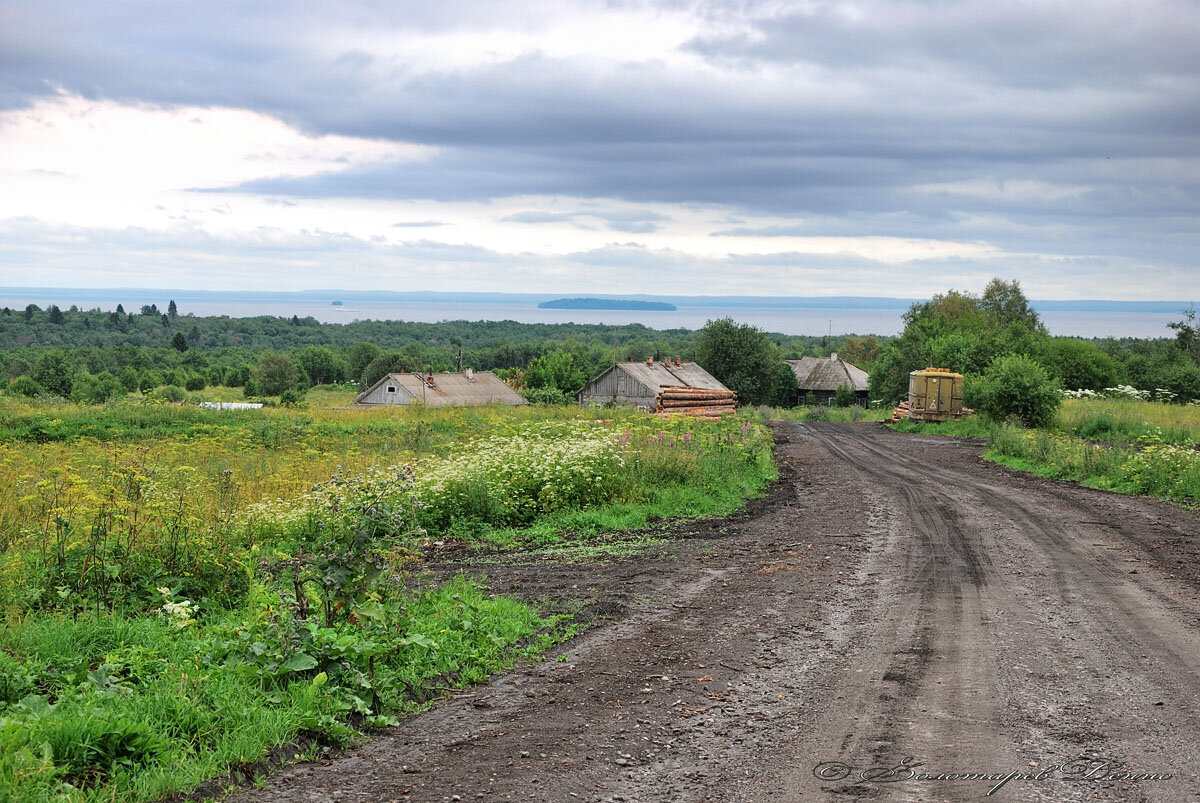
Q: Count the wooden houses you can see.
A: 3